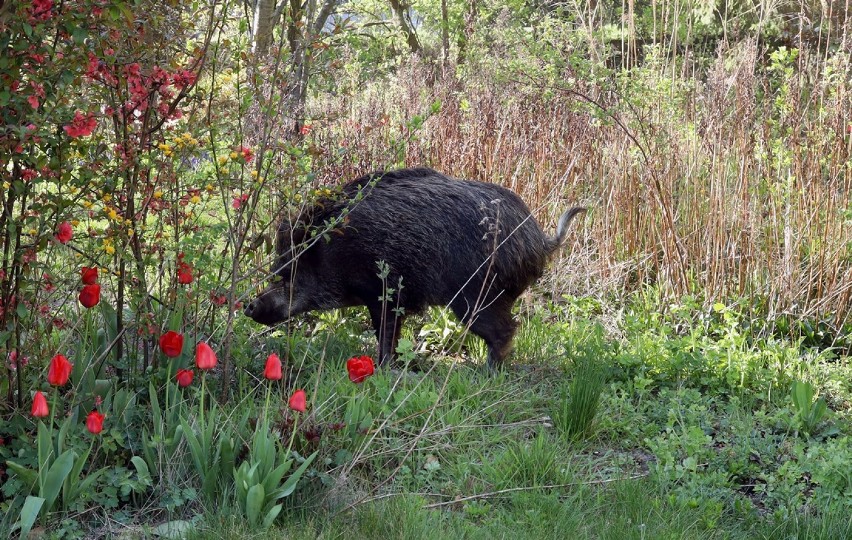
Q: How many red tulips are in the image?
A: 12